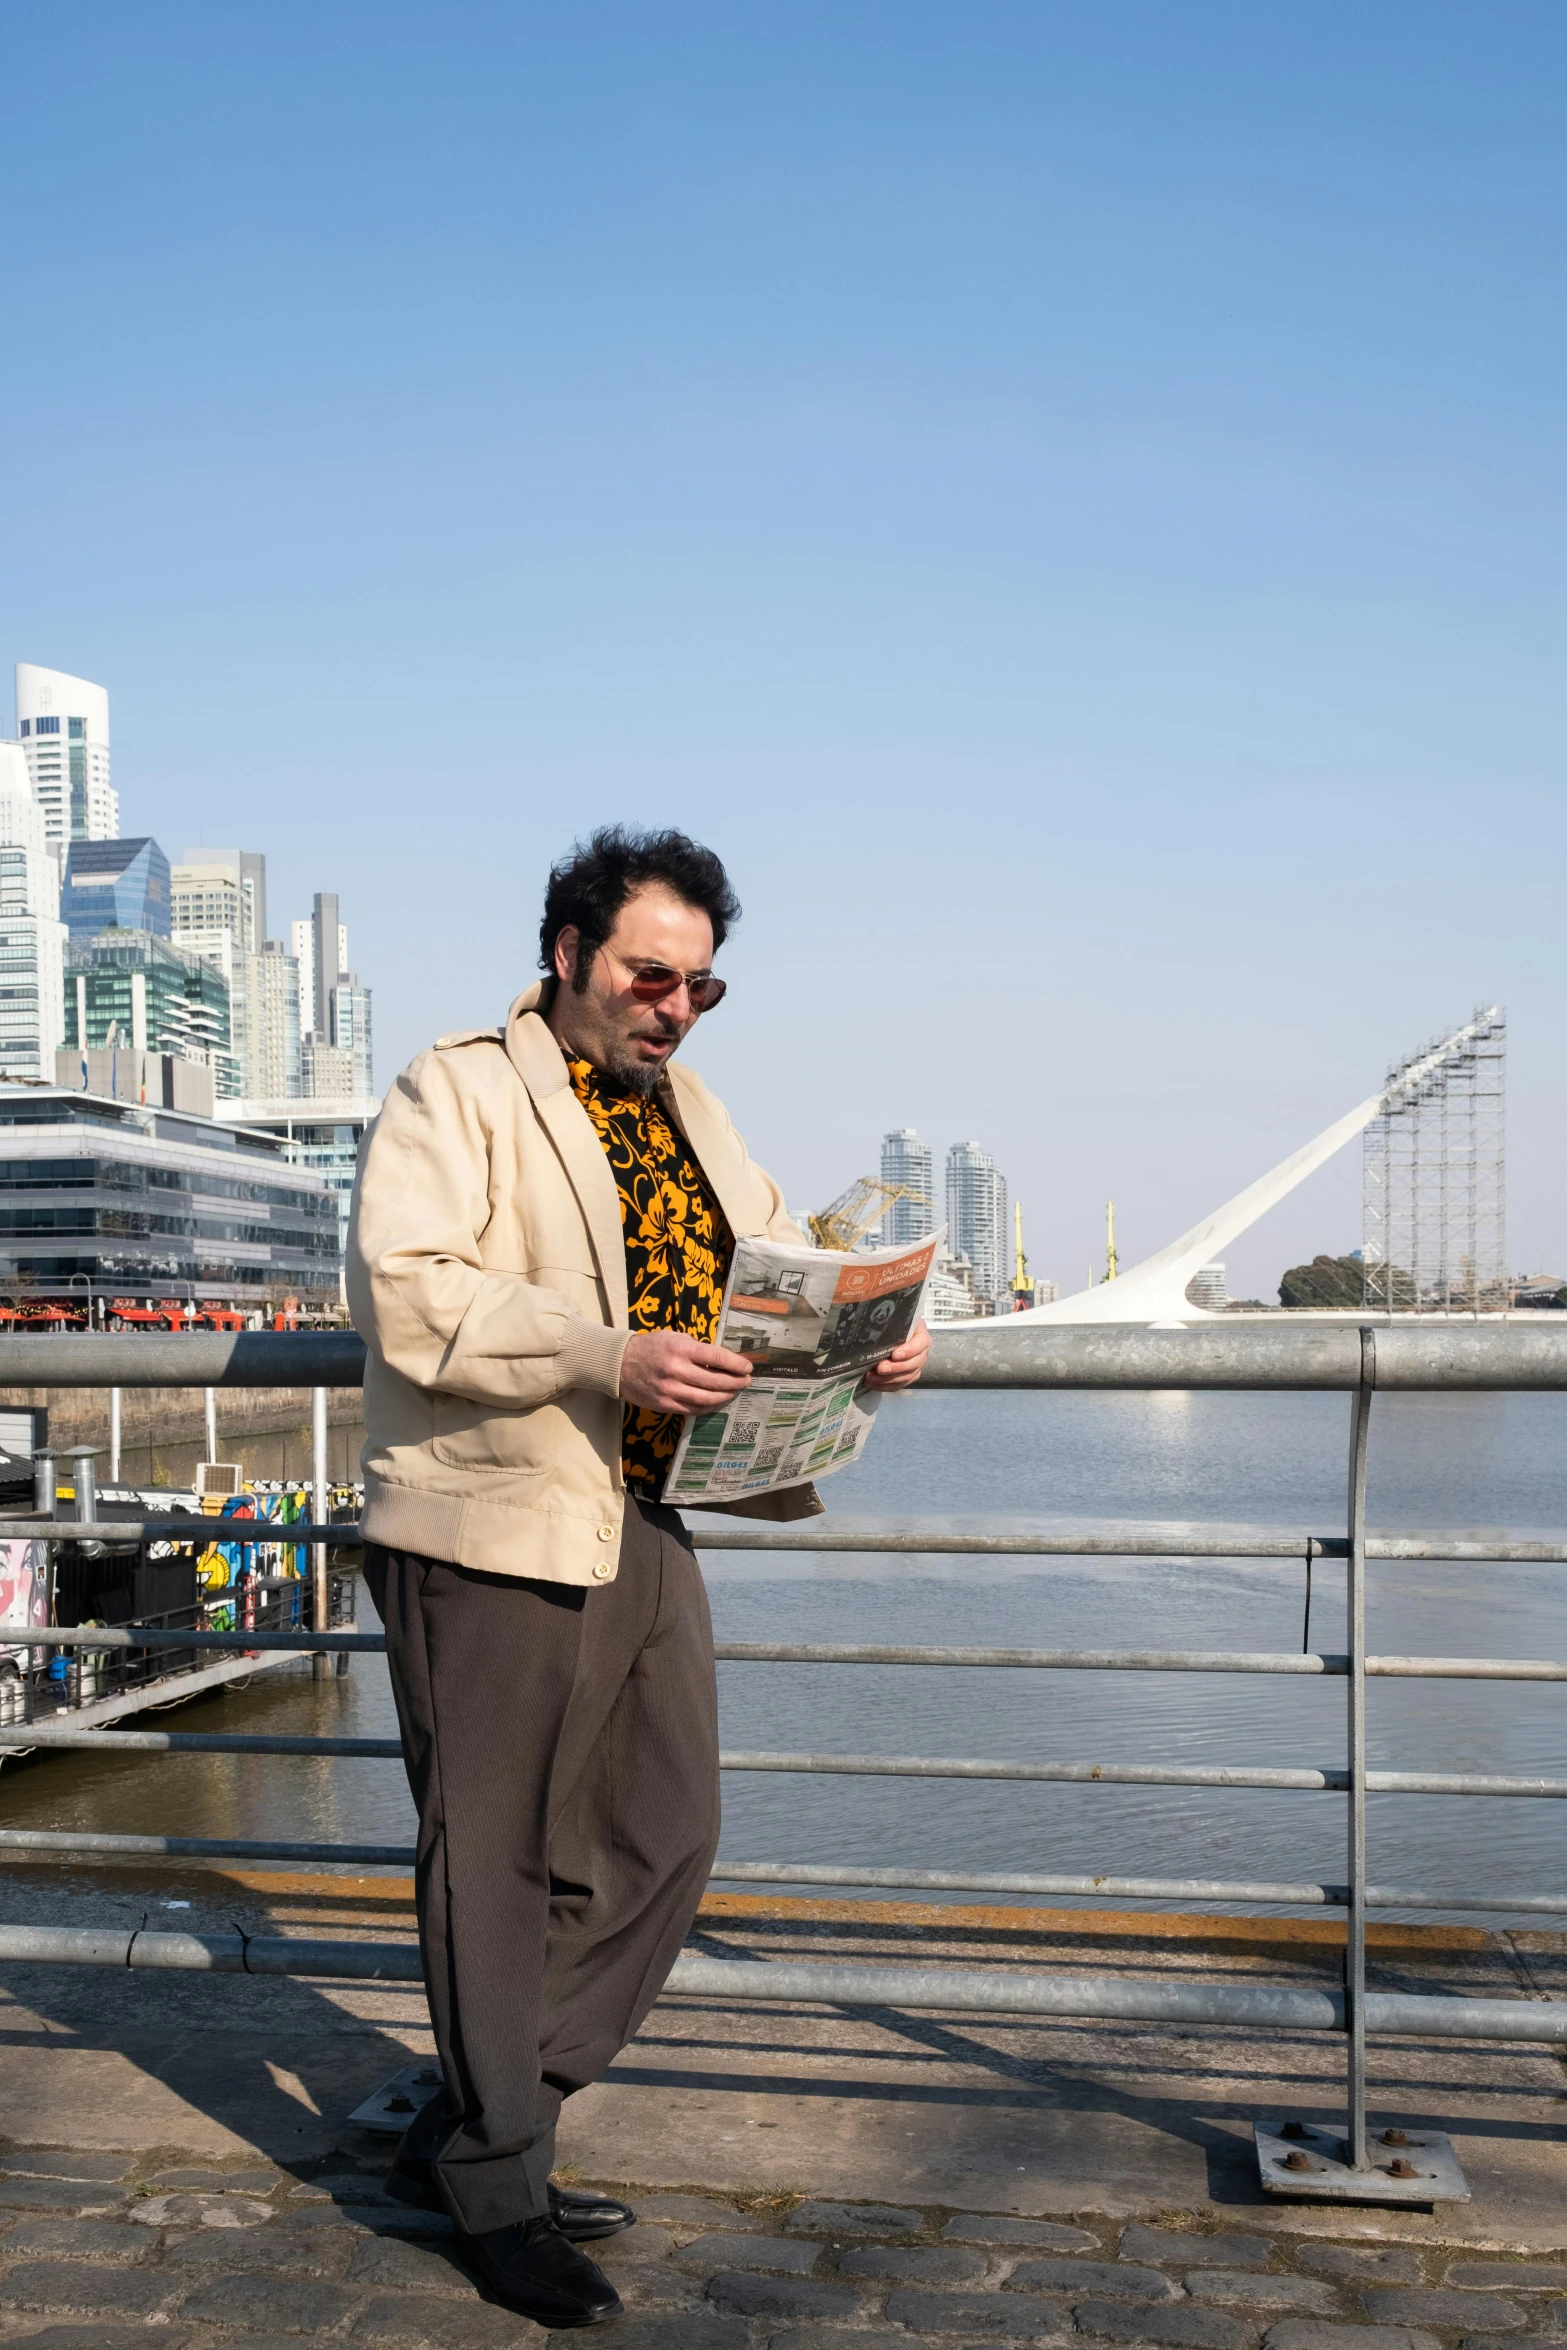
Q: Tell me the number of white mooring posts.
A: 3